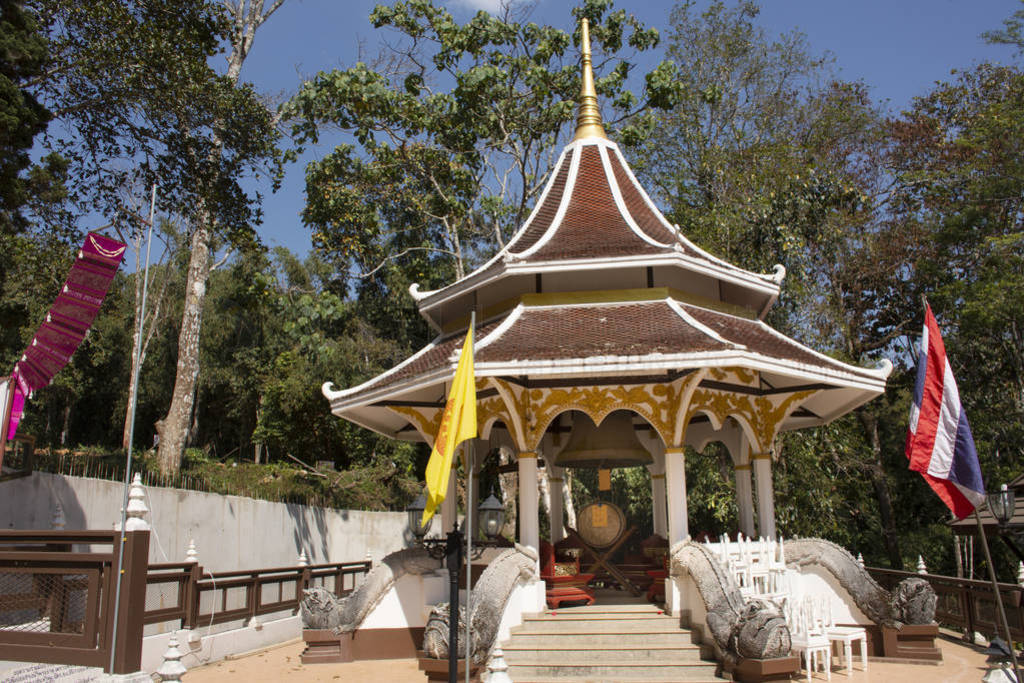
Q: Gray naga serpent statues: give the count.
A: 4